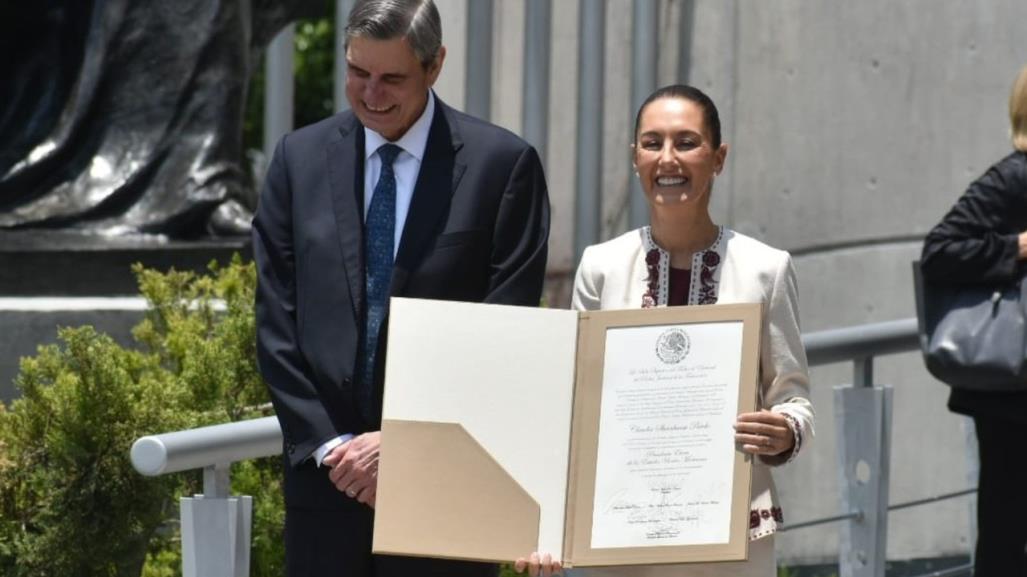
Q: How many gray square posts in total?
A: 2